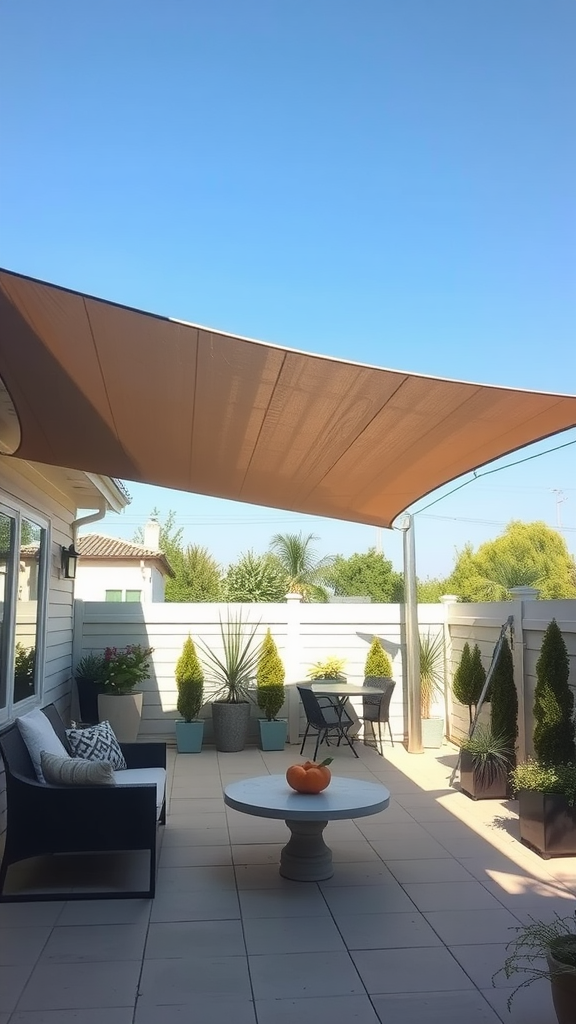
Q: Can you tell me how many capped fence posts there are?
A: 3